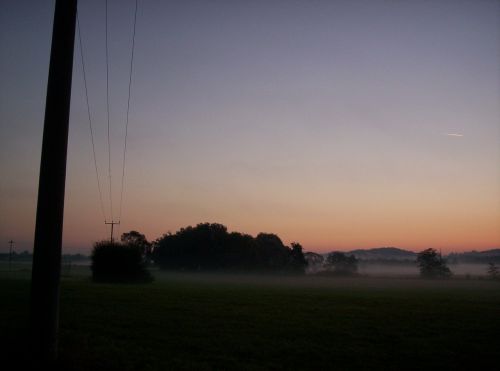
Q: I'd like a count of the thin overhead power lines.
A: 3